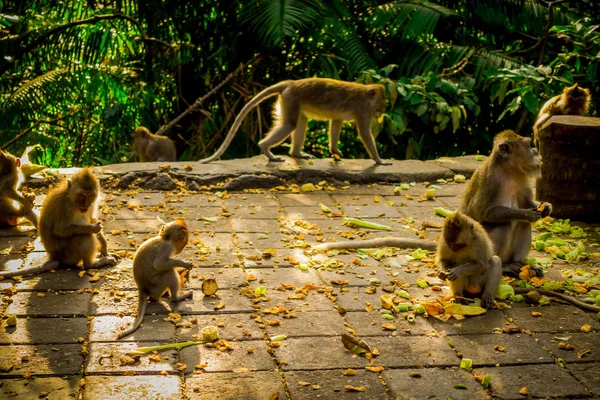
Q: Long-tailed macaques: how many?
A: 8